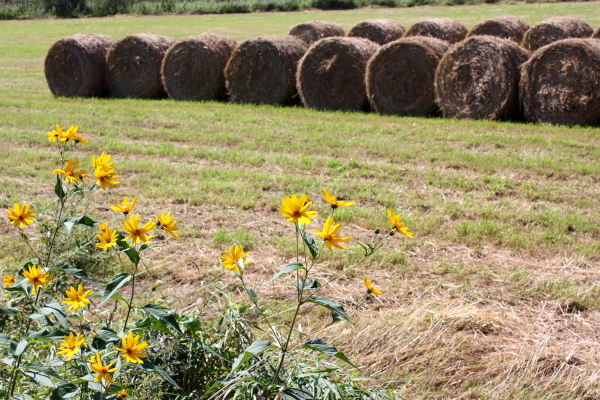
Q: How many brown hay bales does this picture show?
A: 14